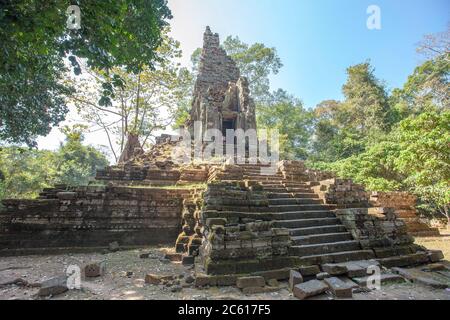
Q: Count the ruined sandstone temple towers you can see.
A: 1